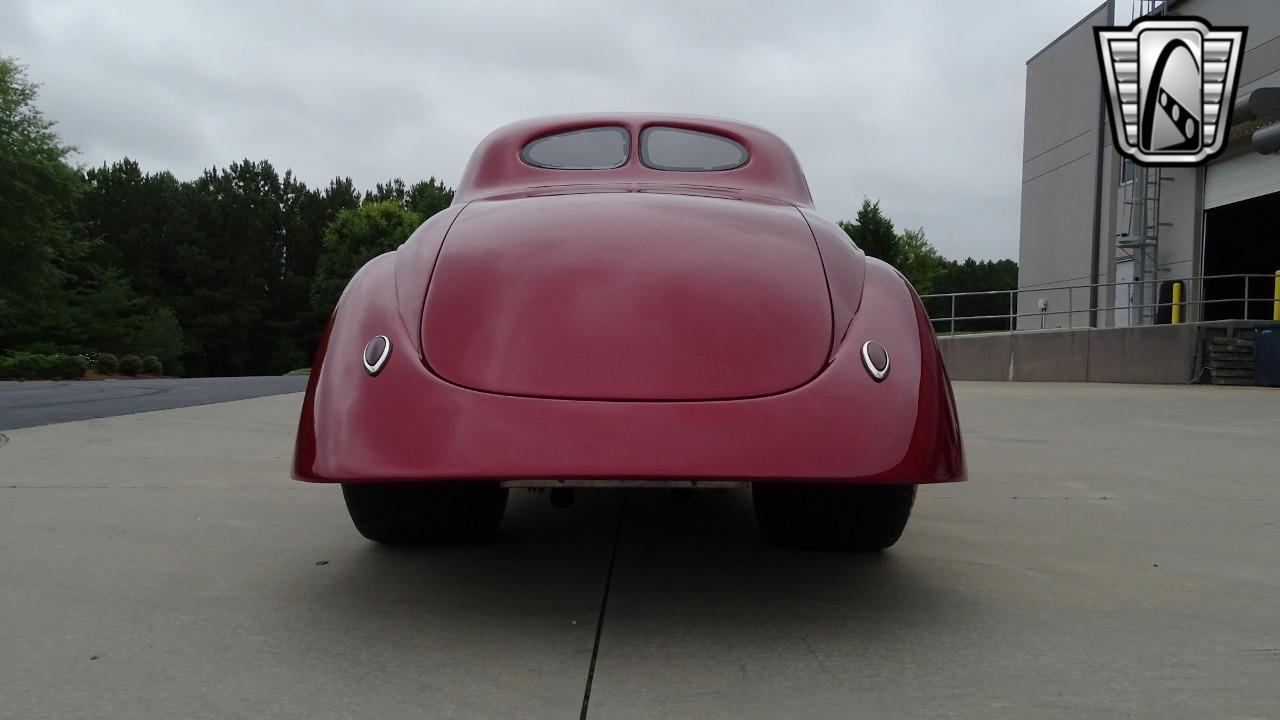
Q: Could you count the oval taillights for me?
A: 2